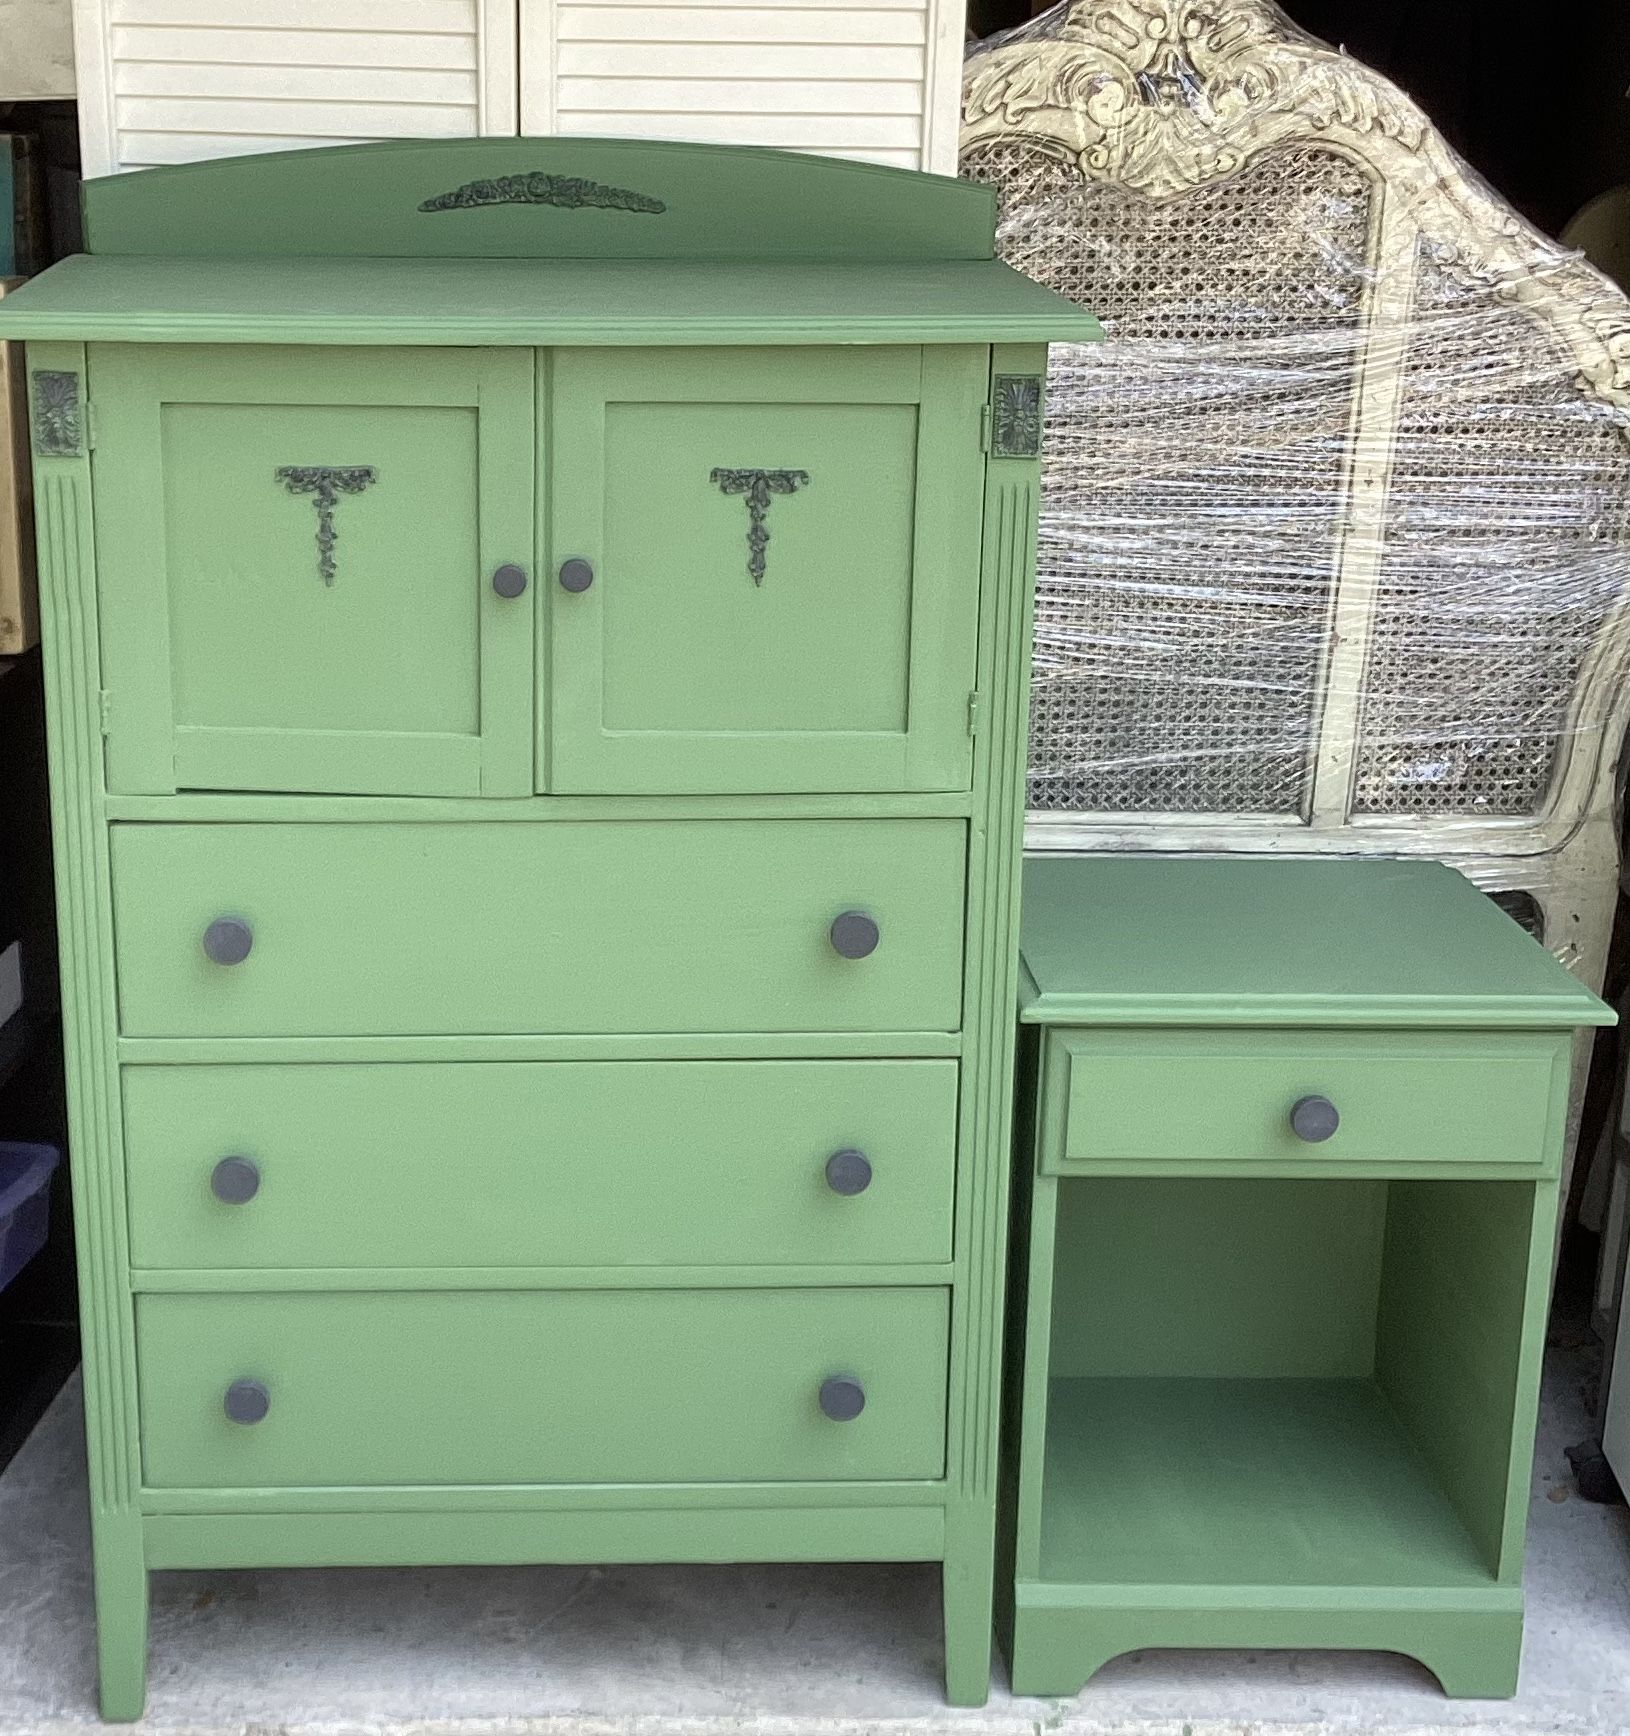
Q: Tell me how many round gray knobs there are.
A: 9